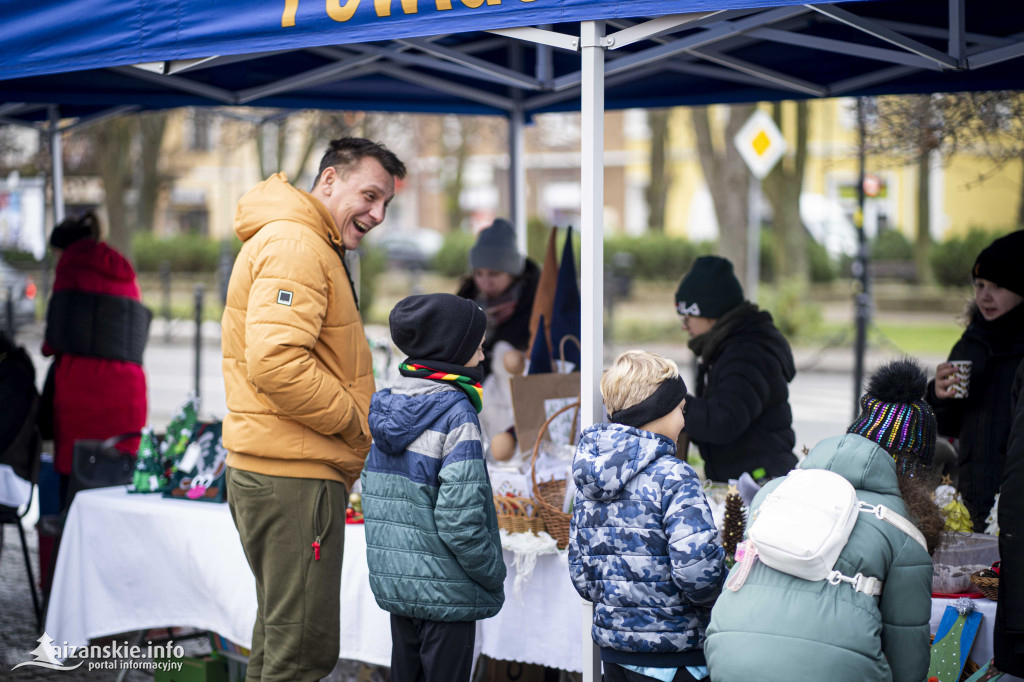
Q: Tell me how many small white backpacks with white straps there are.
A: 1